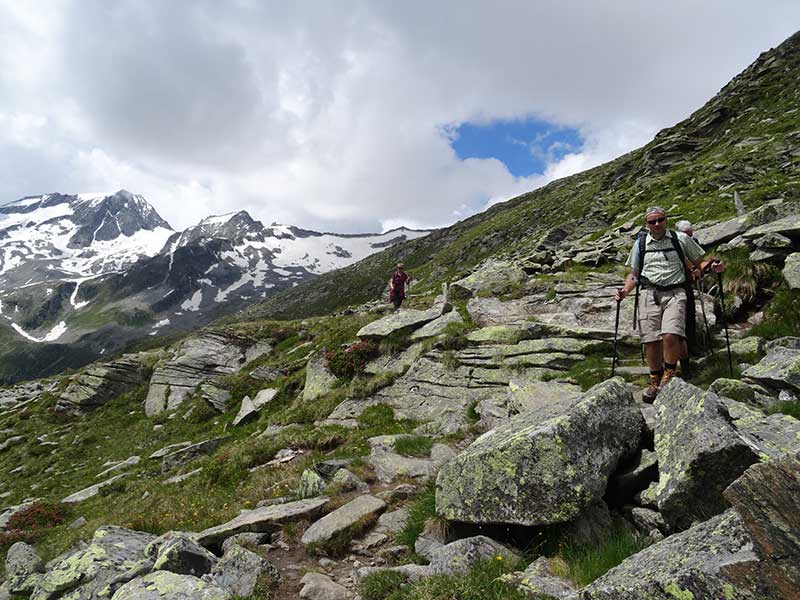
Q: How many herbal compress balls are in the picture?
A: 0